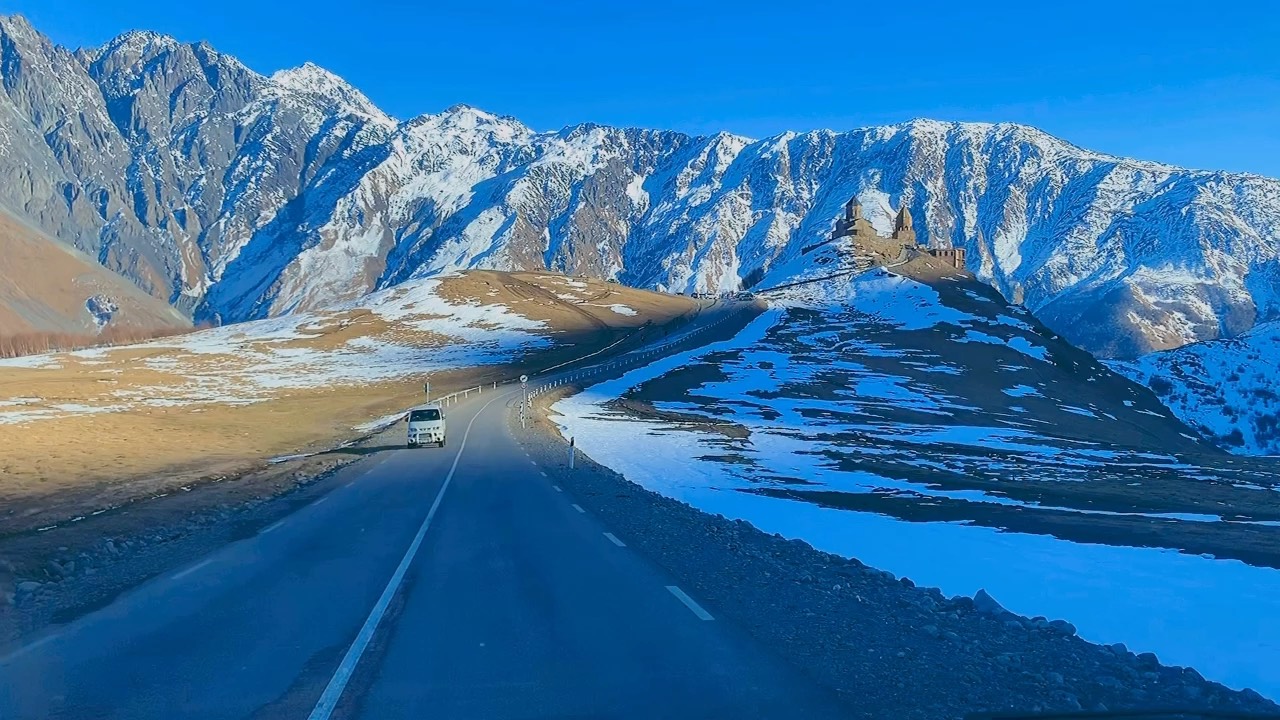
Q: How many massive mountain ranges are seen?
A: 1